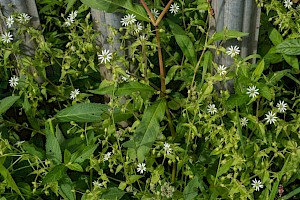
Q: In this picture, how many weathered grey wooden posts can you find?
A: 3